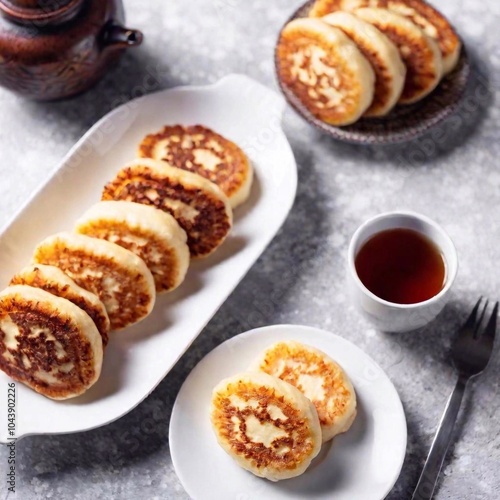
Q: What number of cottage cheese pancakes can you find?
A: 12